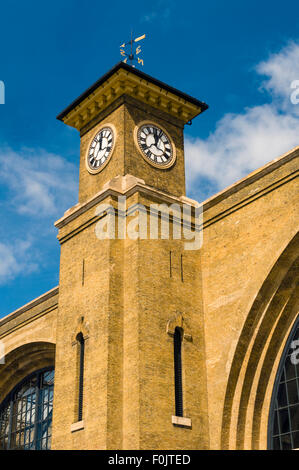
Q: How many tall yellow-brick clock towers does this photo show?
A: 1